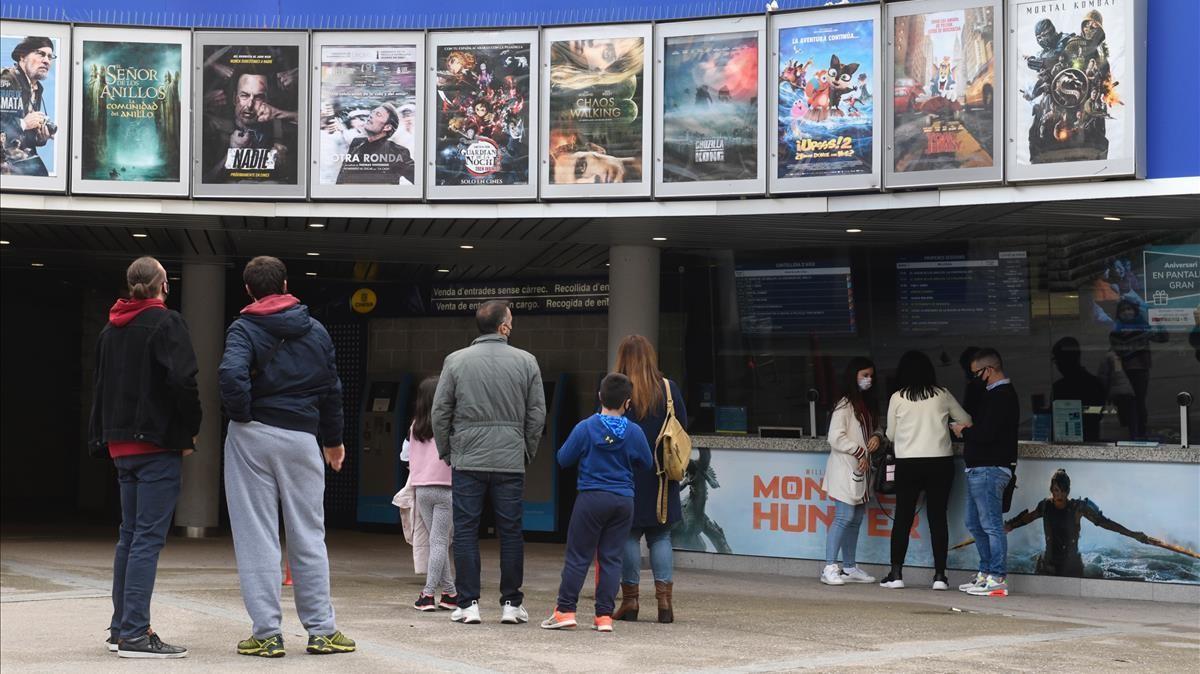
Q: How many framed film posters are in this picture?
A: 10